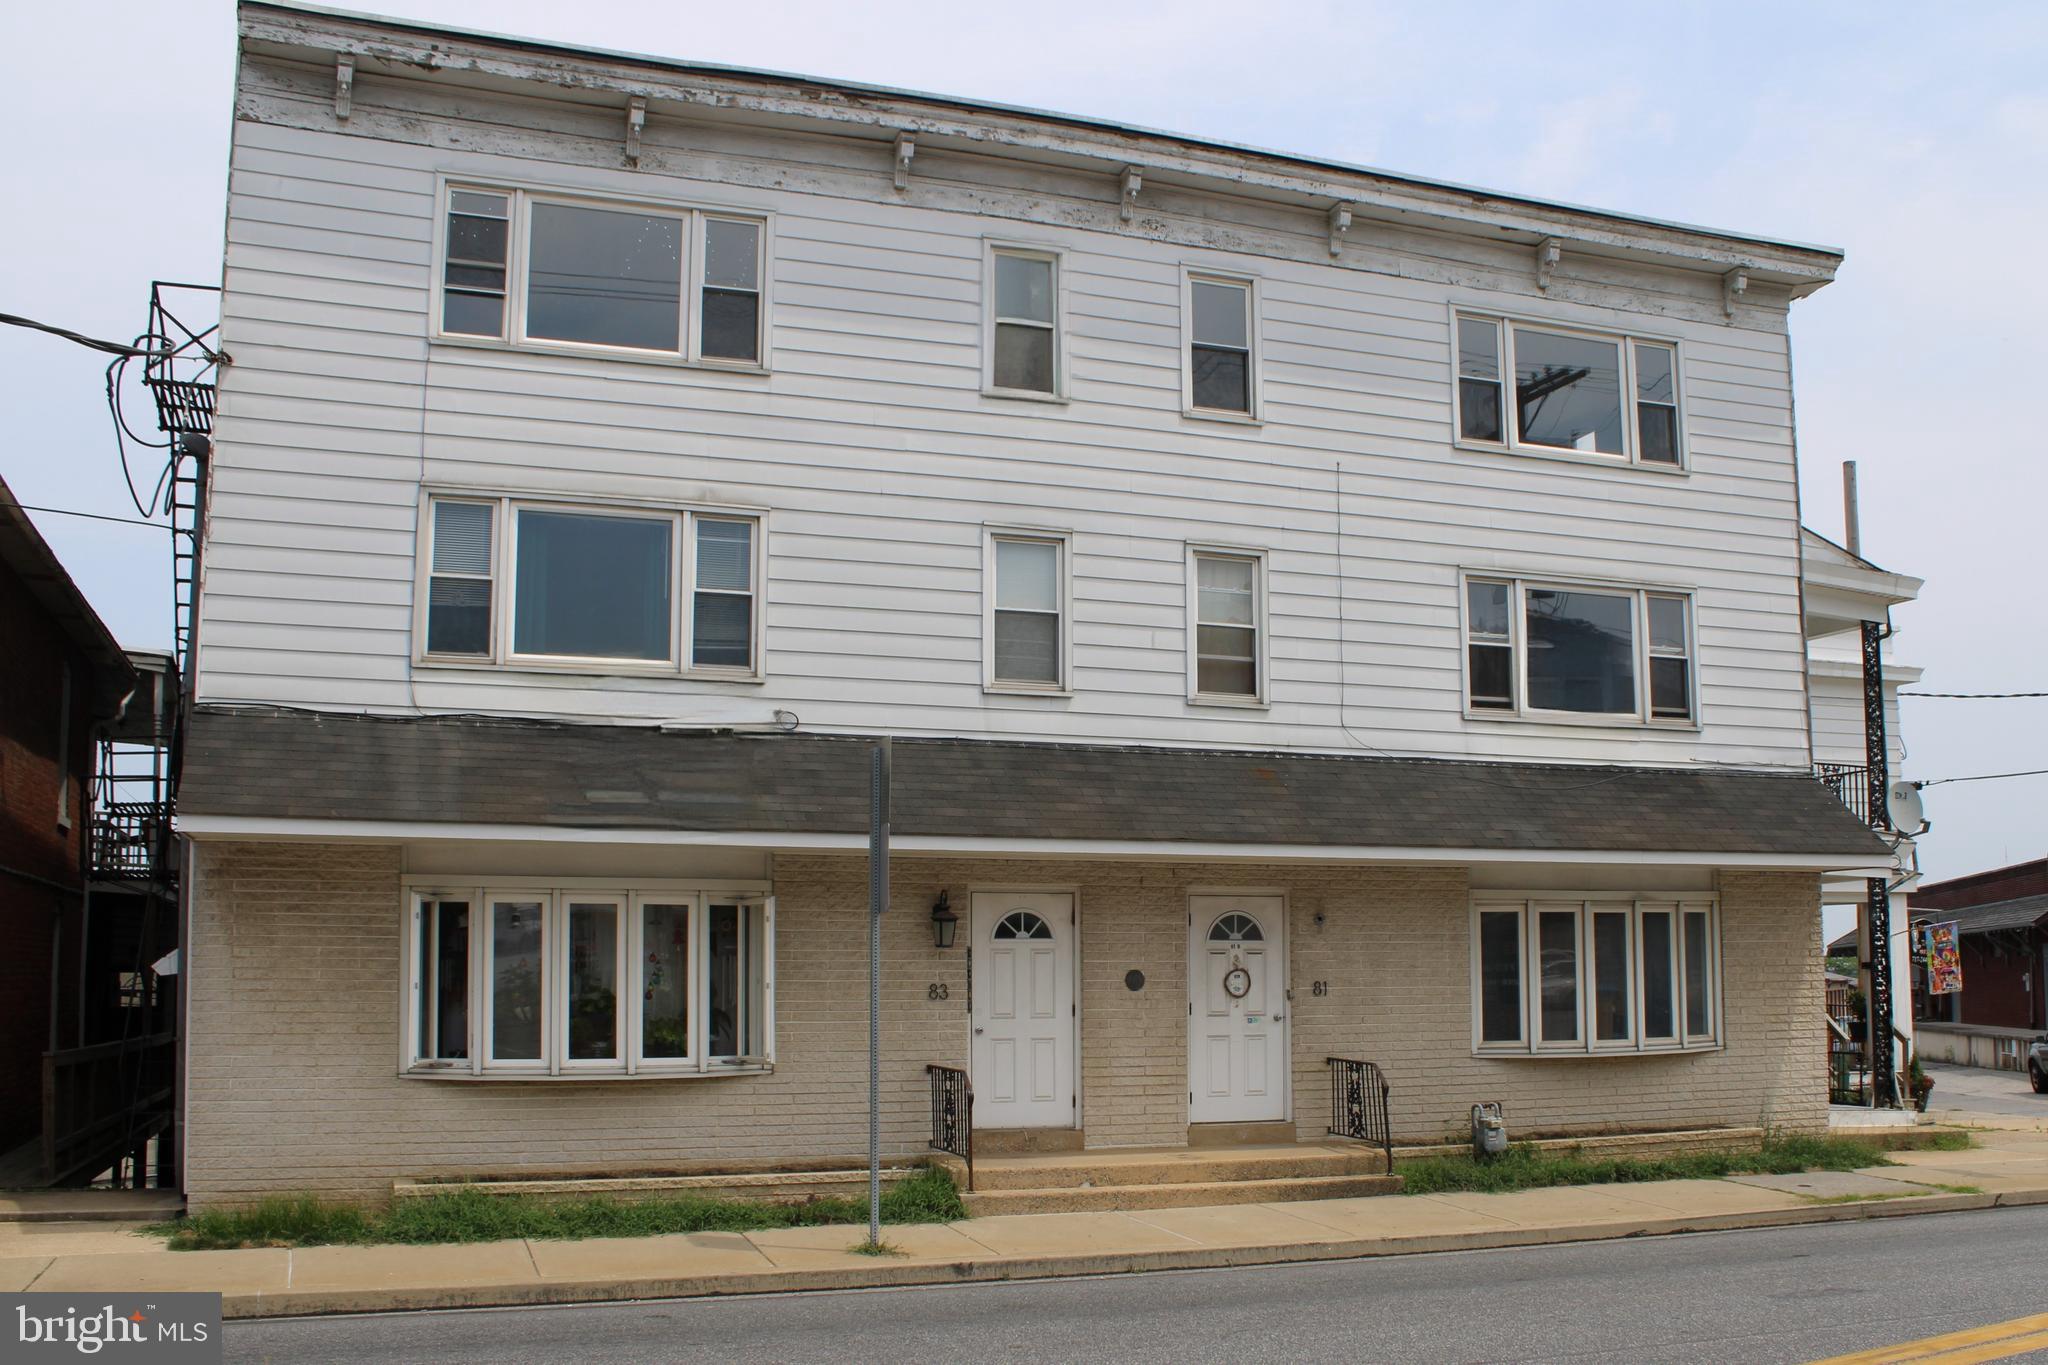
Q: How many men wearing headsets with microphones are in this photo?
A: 0